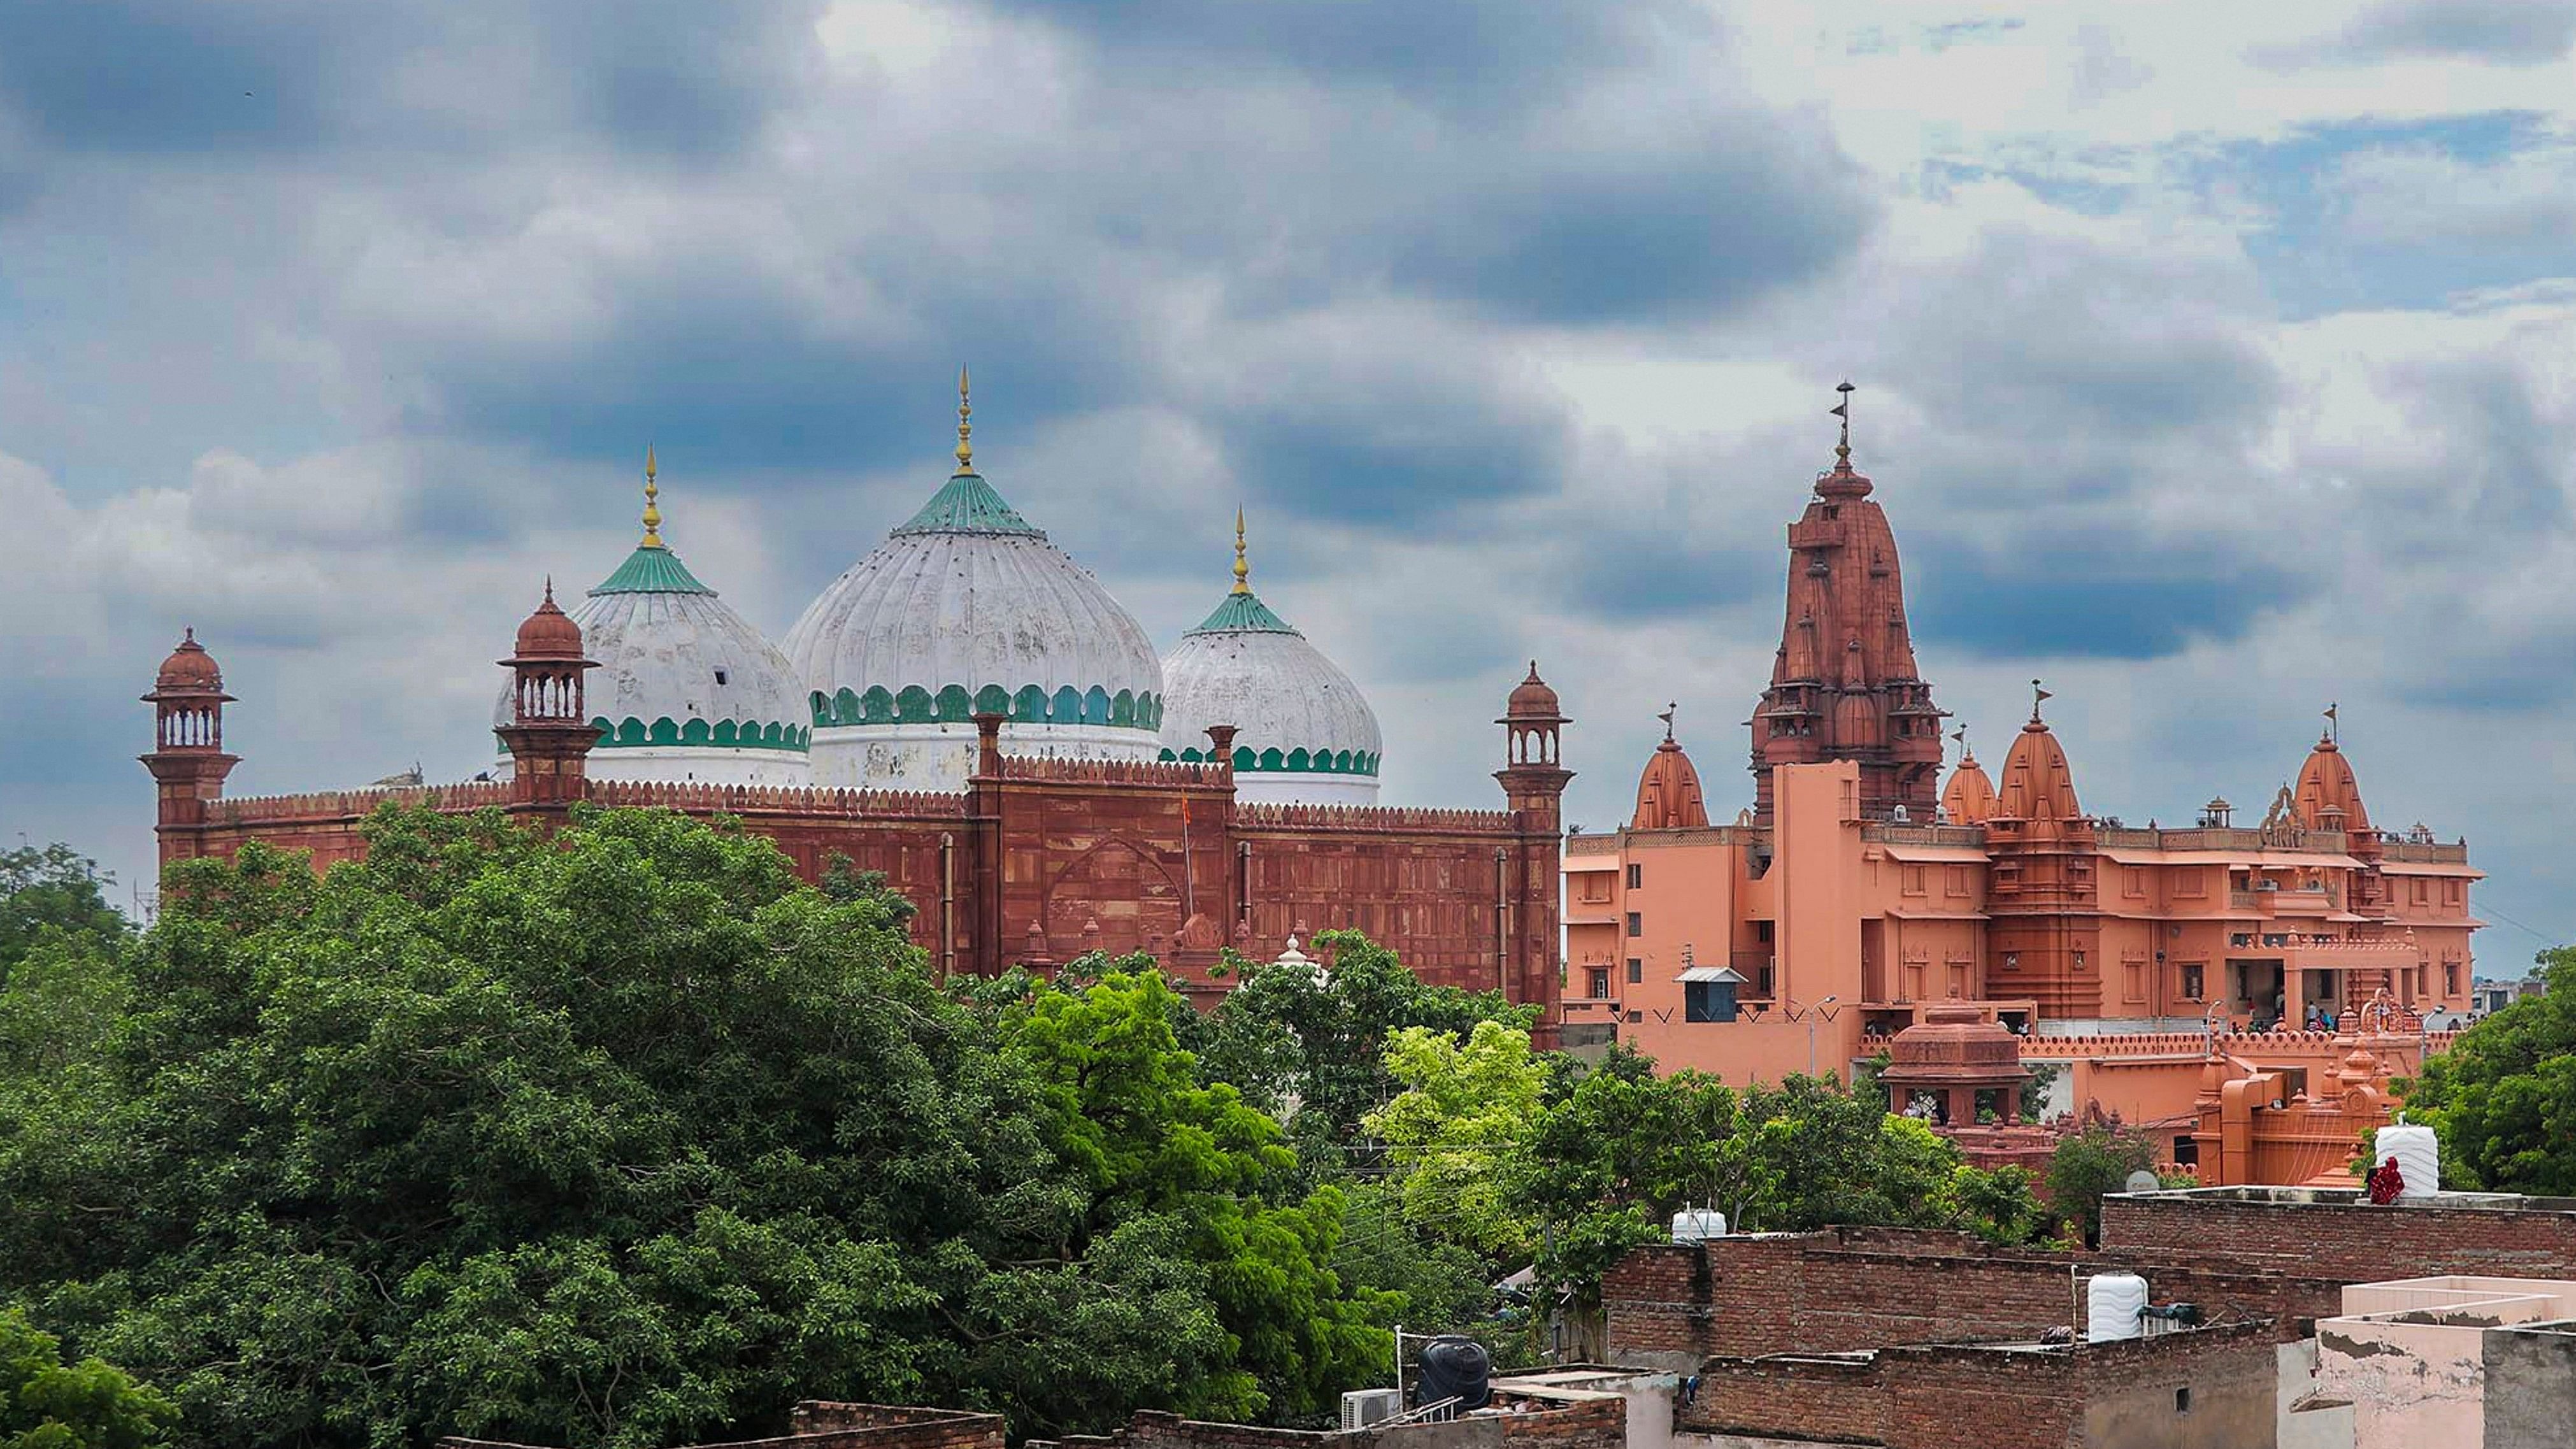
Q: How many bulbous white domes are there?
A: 3